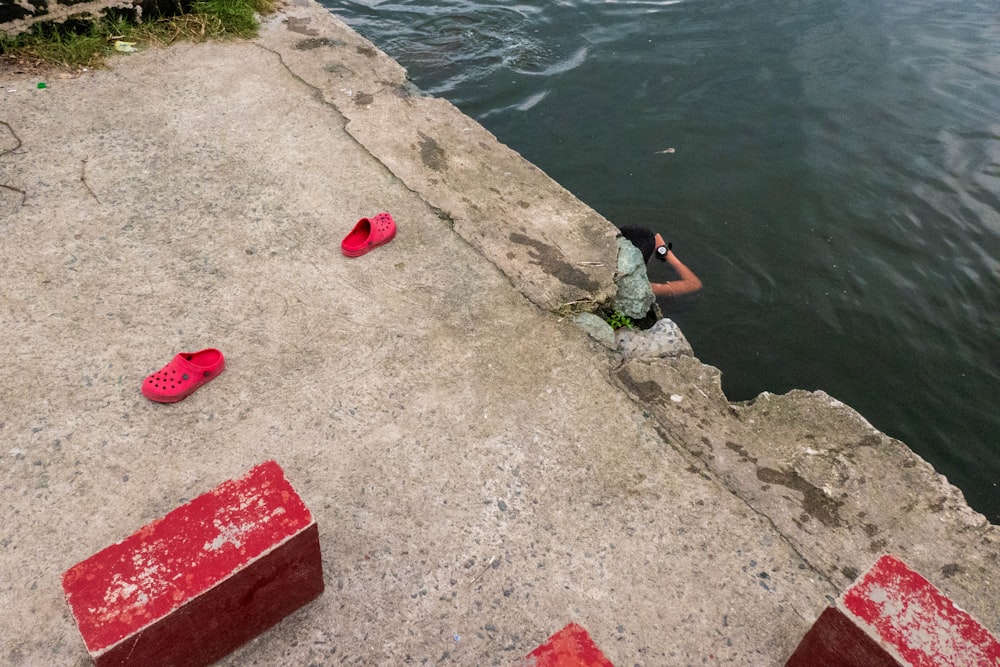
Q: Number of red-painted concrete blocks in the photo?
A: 3